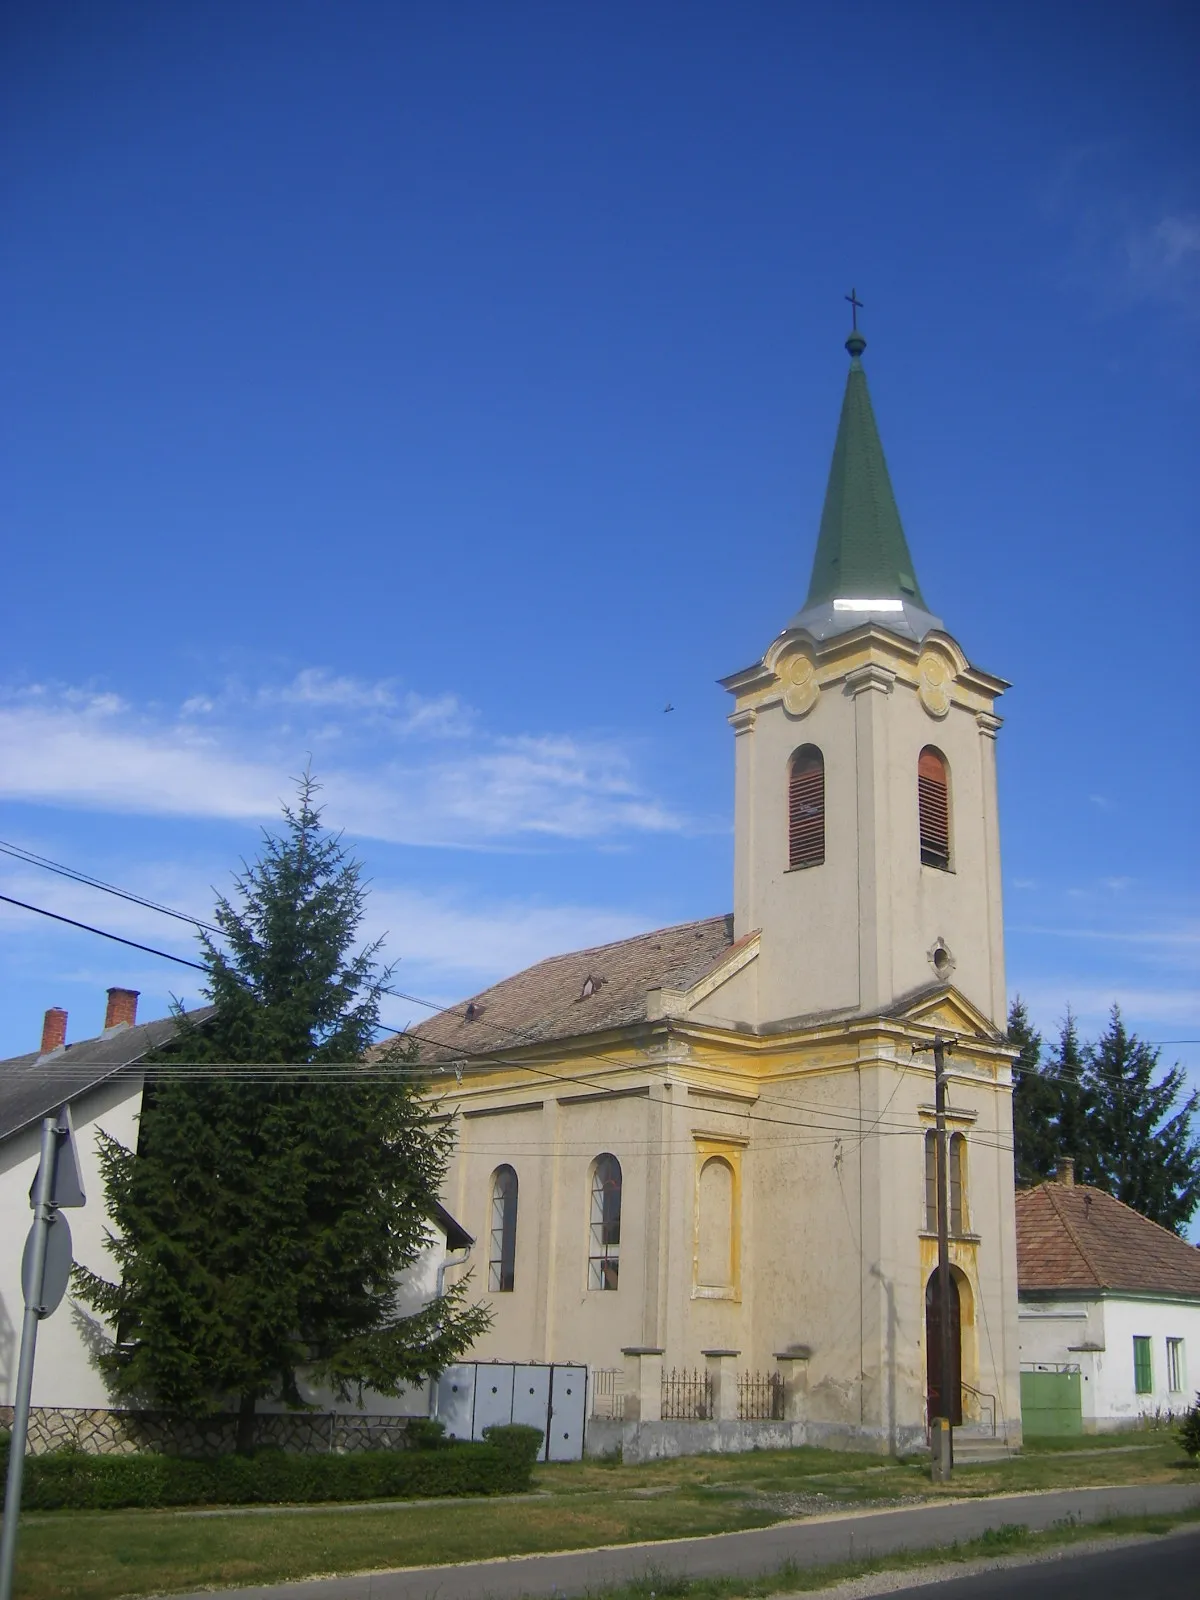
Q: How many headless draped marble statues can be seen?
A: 0